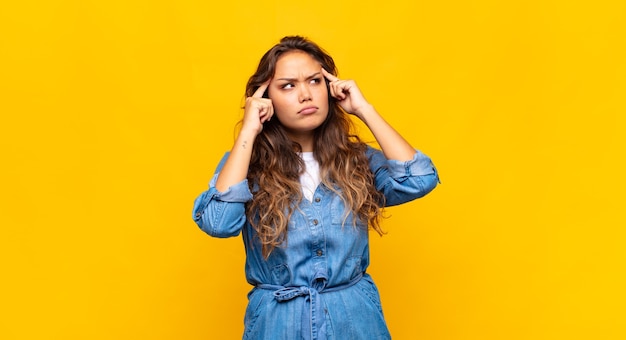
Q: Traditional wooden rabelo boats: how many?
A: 0